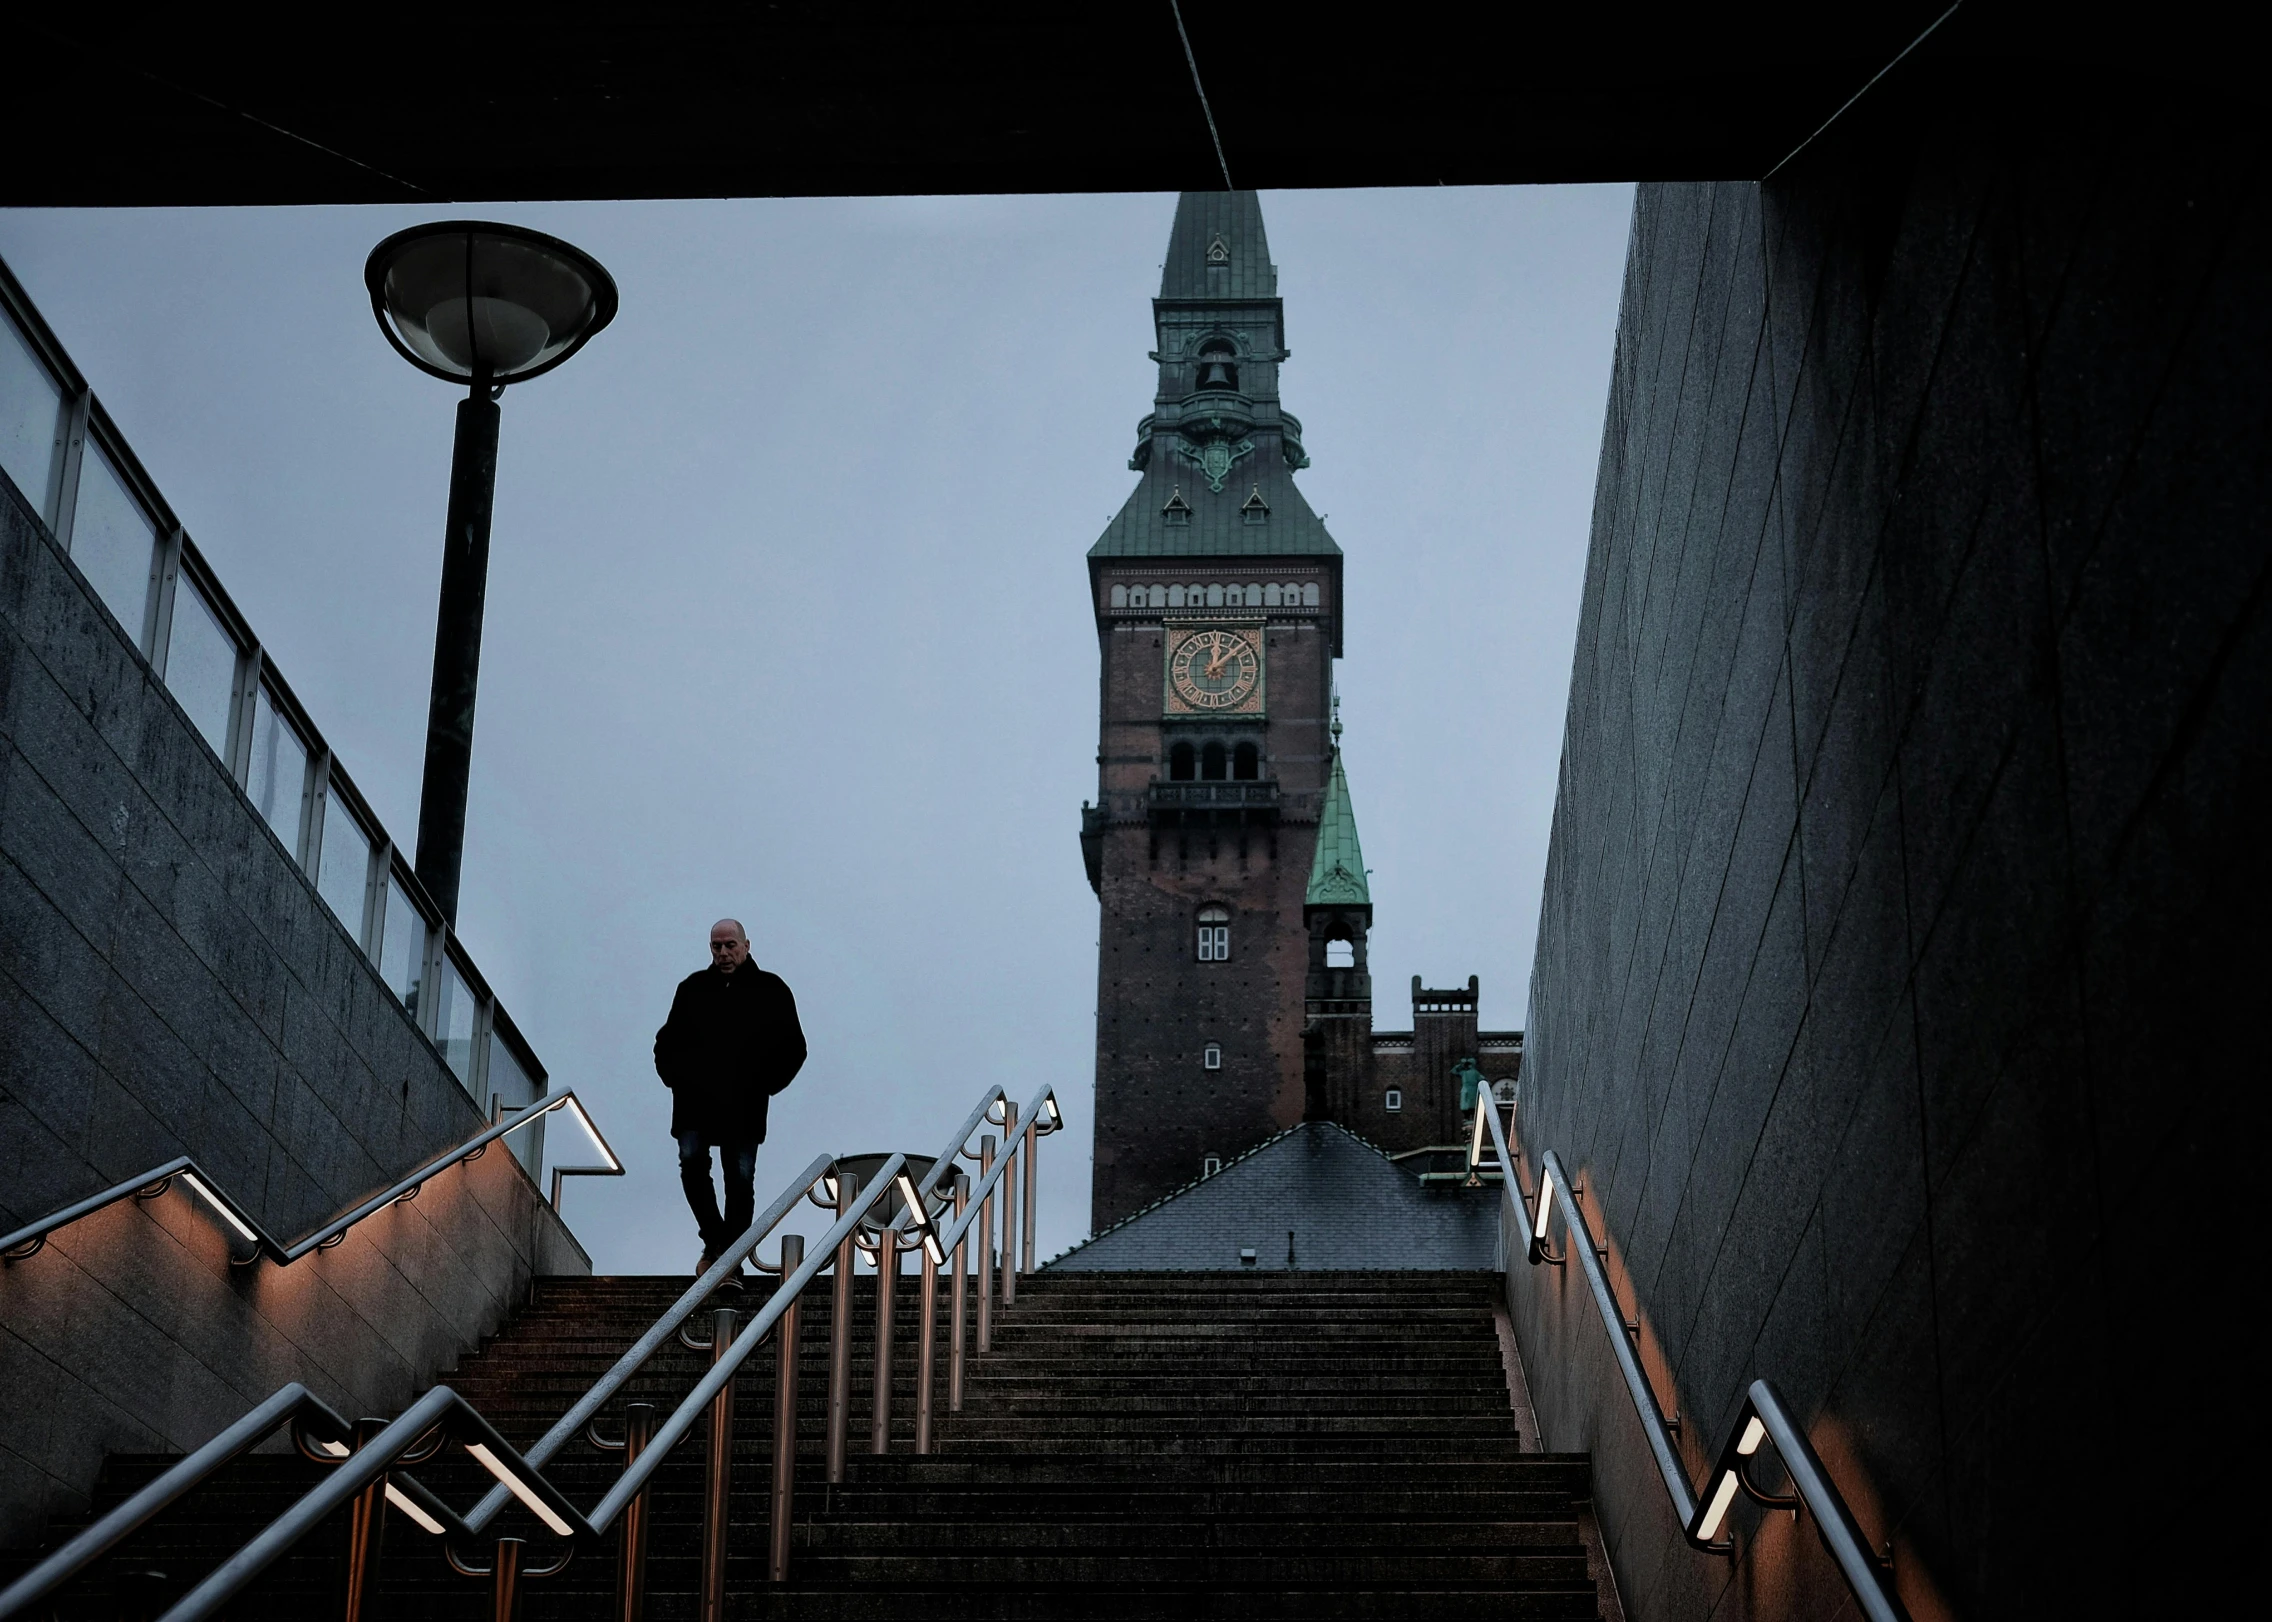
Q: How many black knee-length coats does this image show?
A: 1